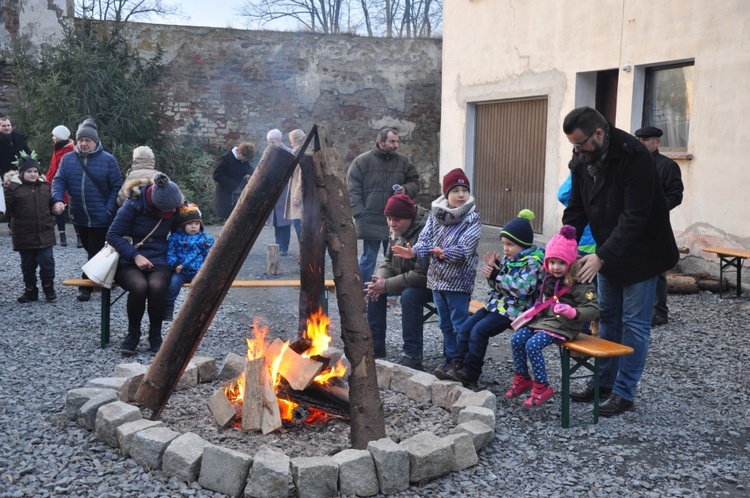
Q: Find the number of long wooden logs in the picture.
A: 3